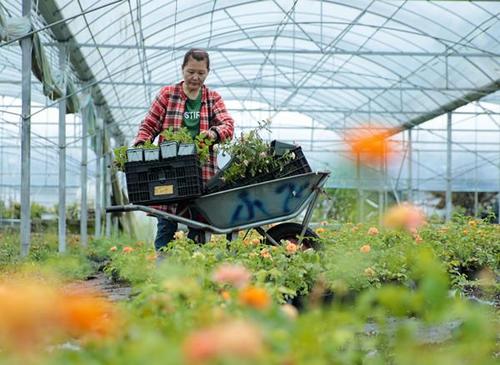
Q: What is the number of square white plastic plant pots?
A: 4